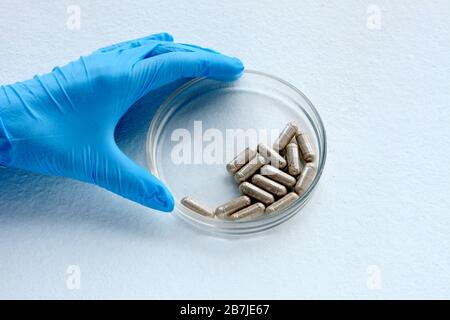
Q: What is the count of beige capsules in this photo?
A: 14